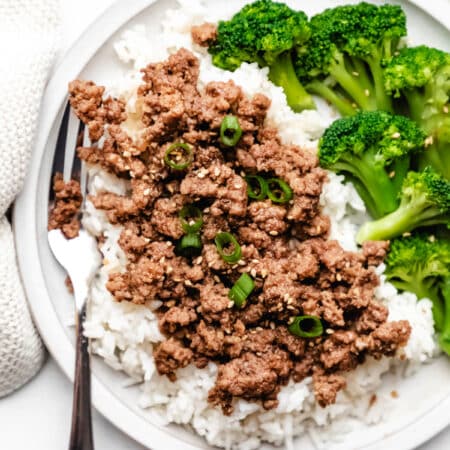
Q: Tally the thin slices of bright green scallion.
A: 9